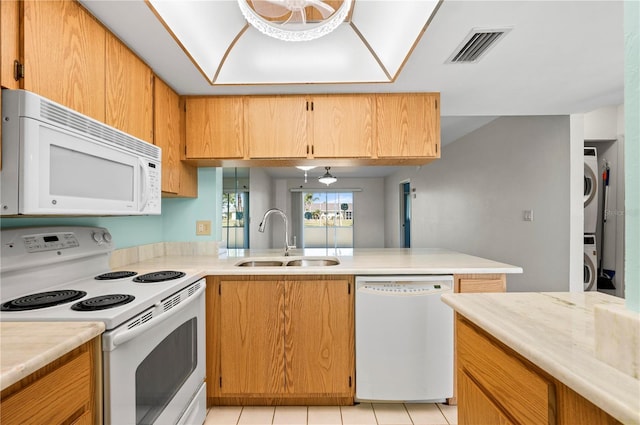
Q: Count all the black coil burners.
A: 4